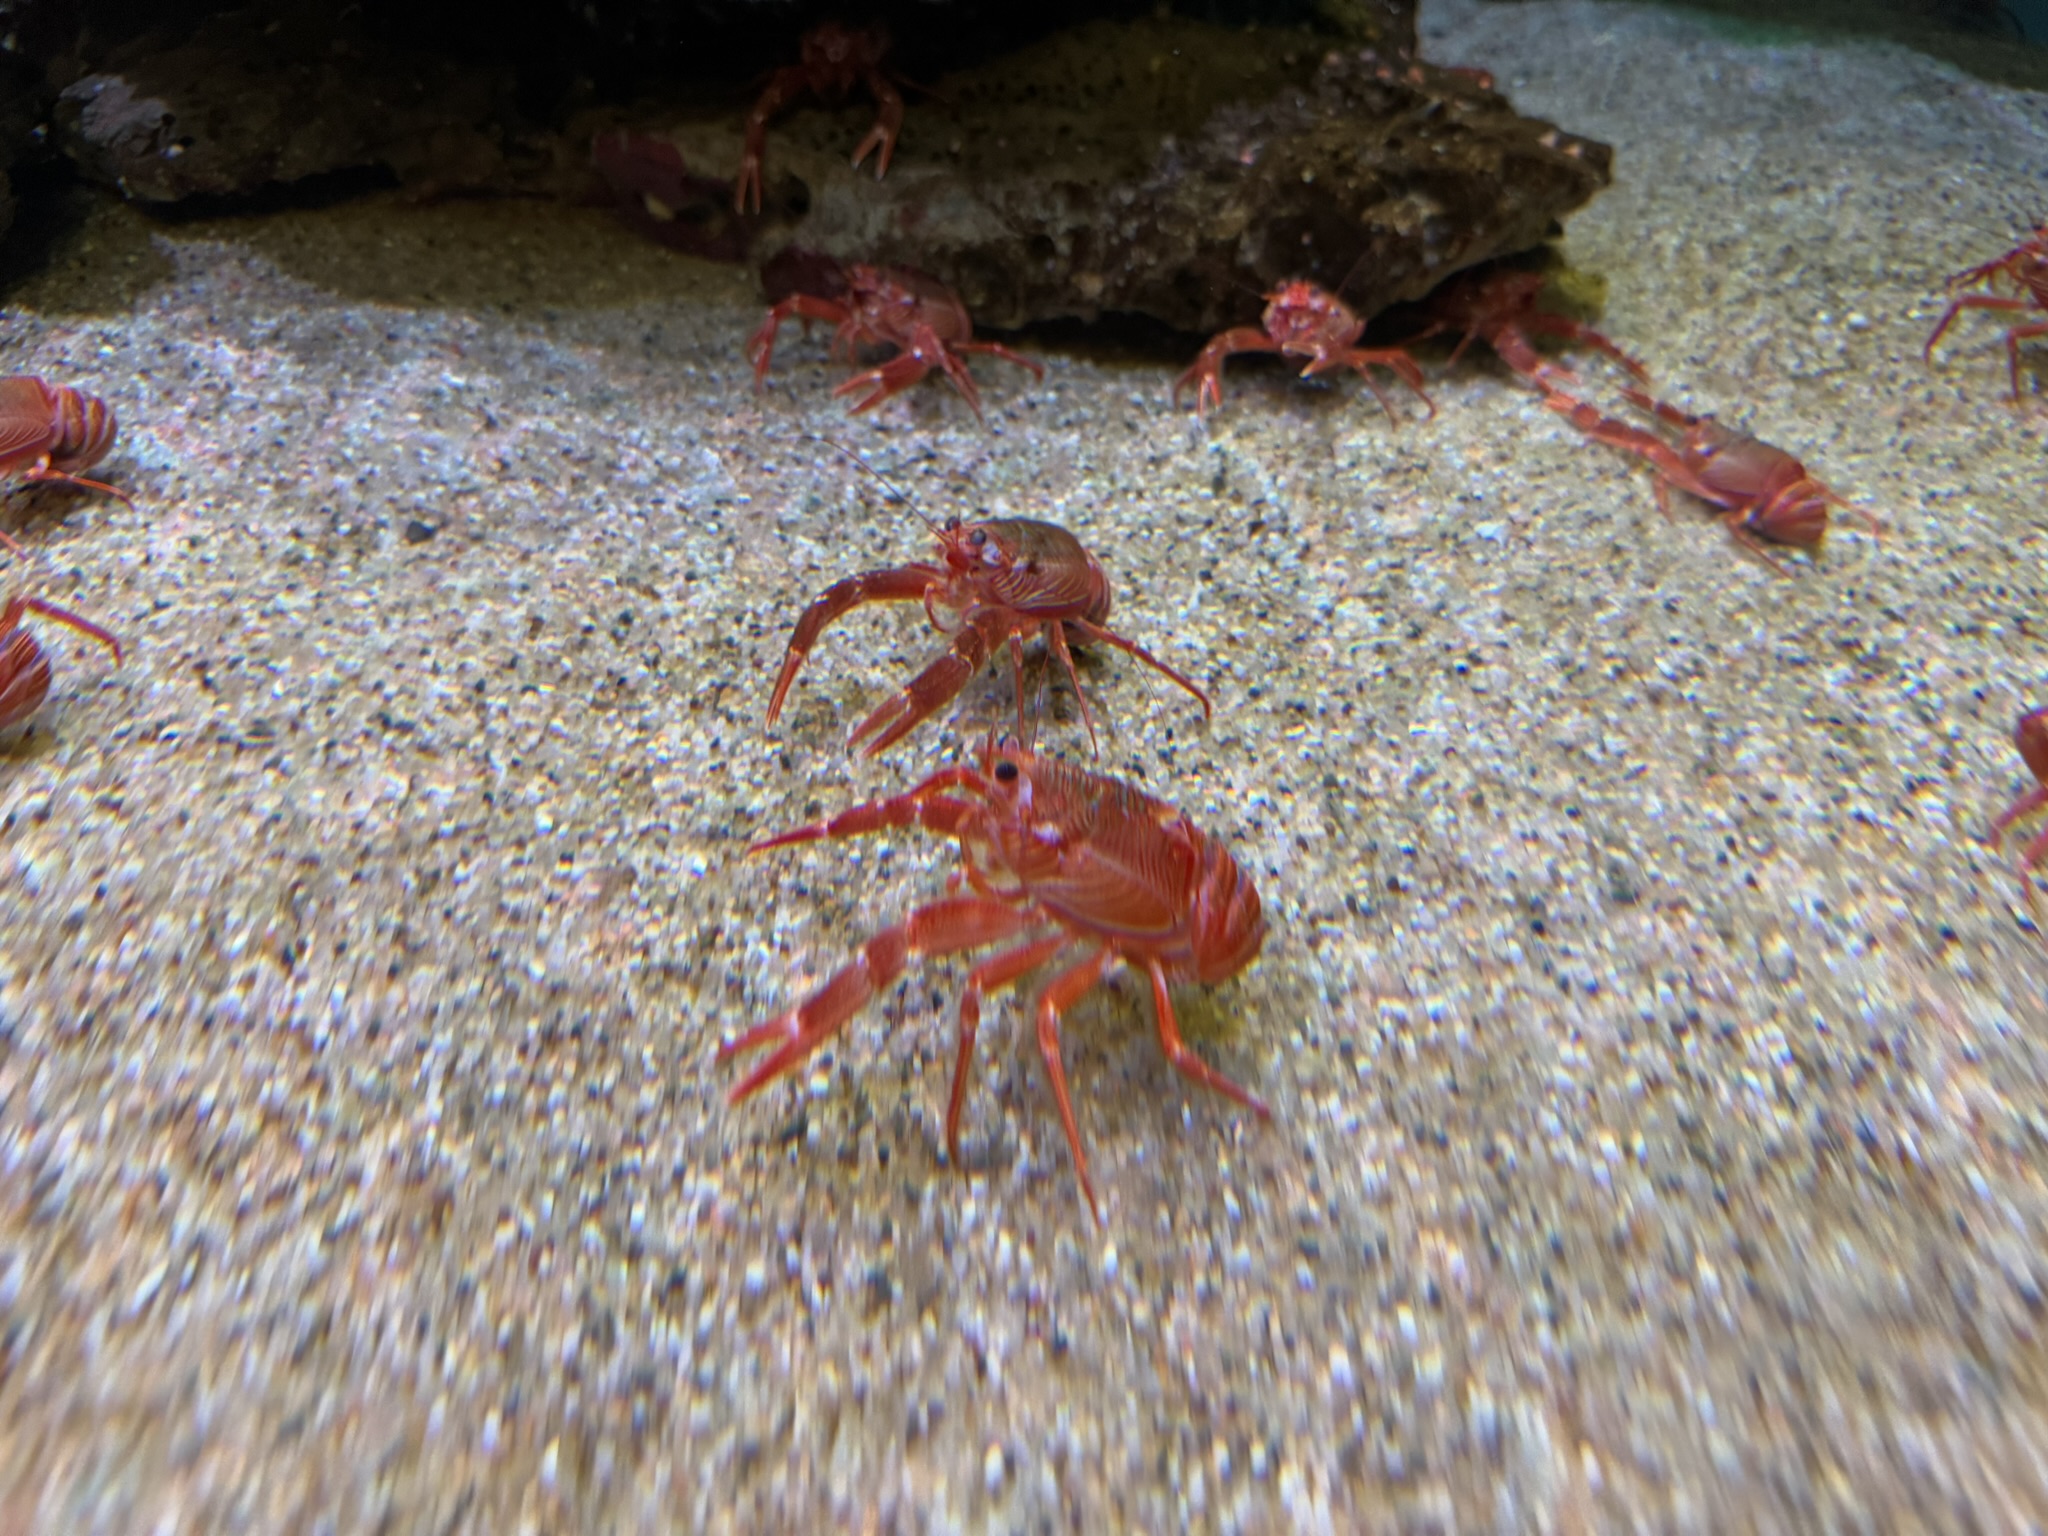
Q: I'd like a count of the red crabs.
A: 11